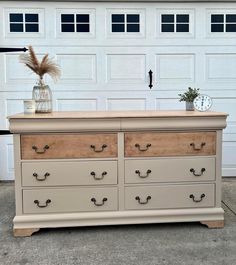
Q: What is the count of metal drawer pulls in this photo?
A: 12